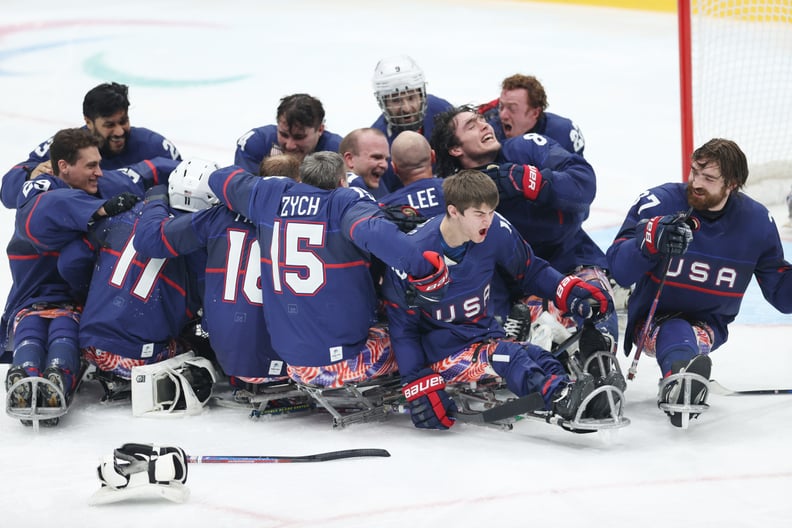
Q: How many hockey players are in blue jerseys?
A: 13